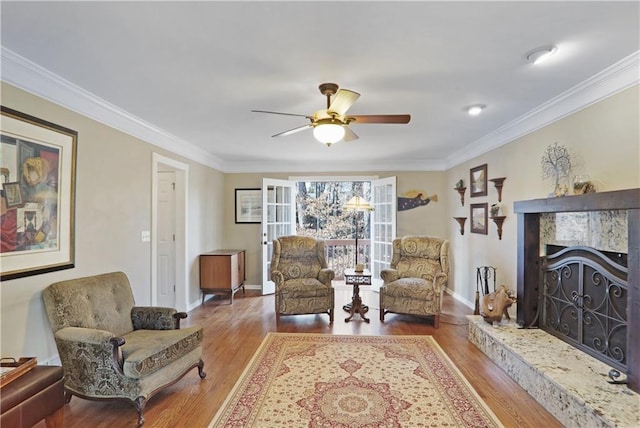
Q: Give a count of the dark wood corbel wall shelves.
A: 4